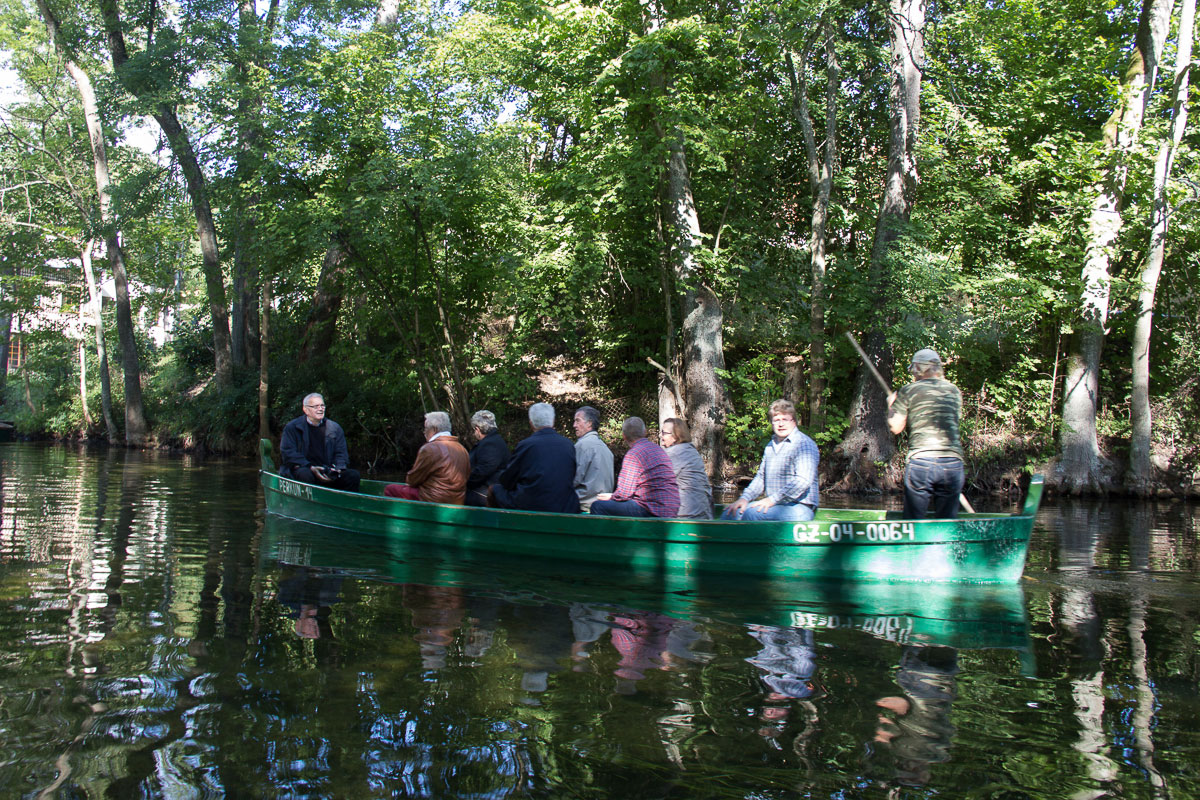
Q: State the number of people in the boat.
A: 9